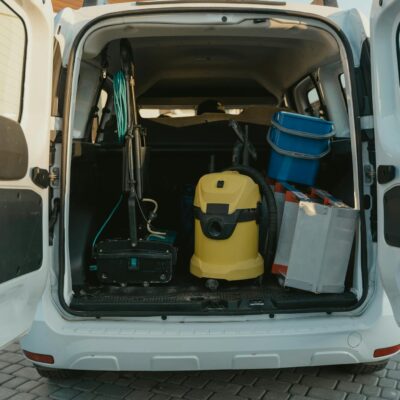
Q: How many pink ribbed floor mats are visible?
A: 0